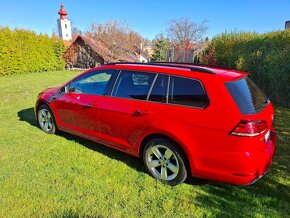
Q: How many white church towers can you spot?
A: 1